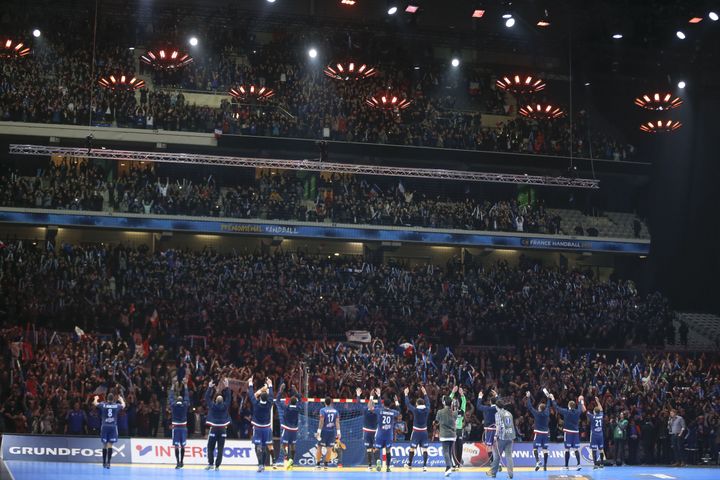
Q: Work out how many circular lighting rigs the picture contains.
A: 10